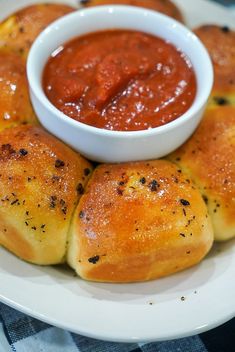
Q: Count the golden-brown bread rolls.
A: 7